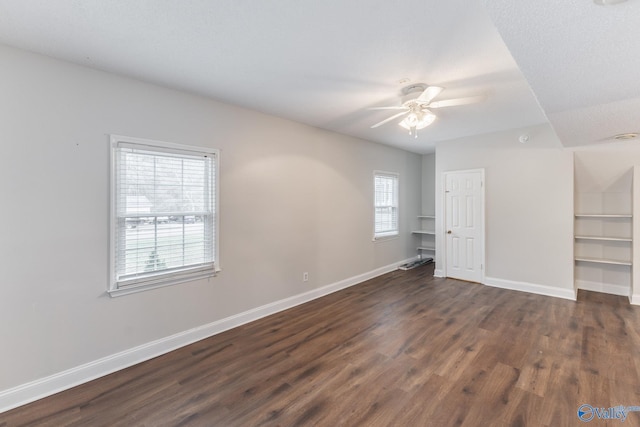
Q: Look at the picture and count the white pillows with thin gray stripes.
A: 0